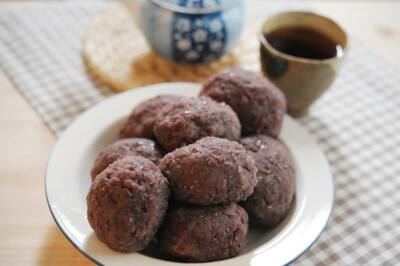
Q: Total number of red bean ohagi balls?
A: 8